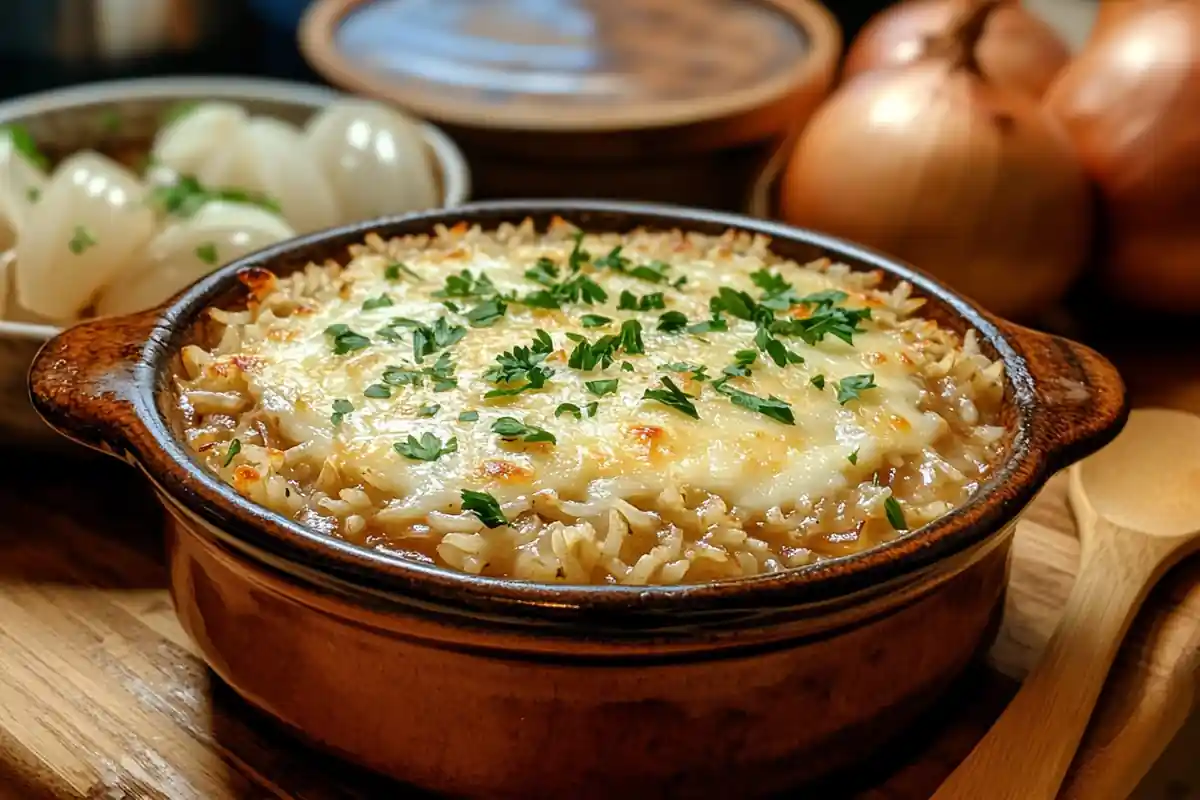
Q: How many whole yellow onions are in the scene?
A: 3